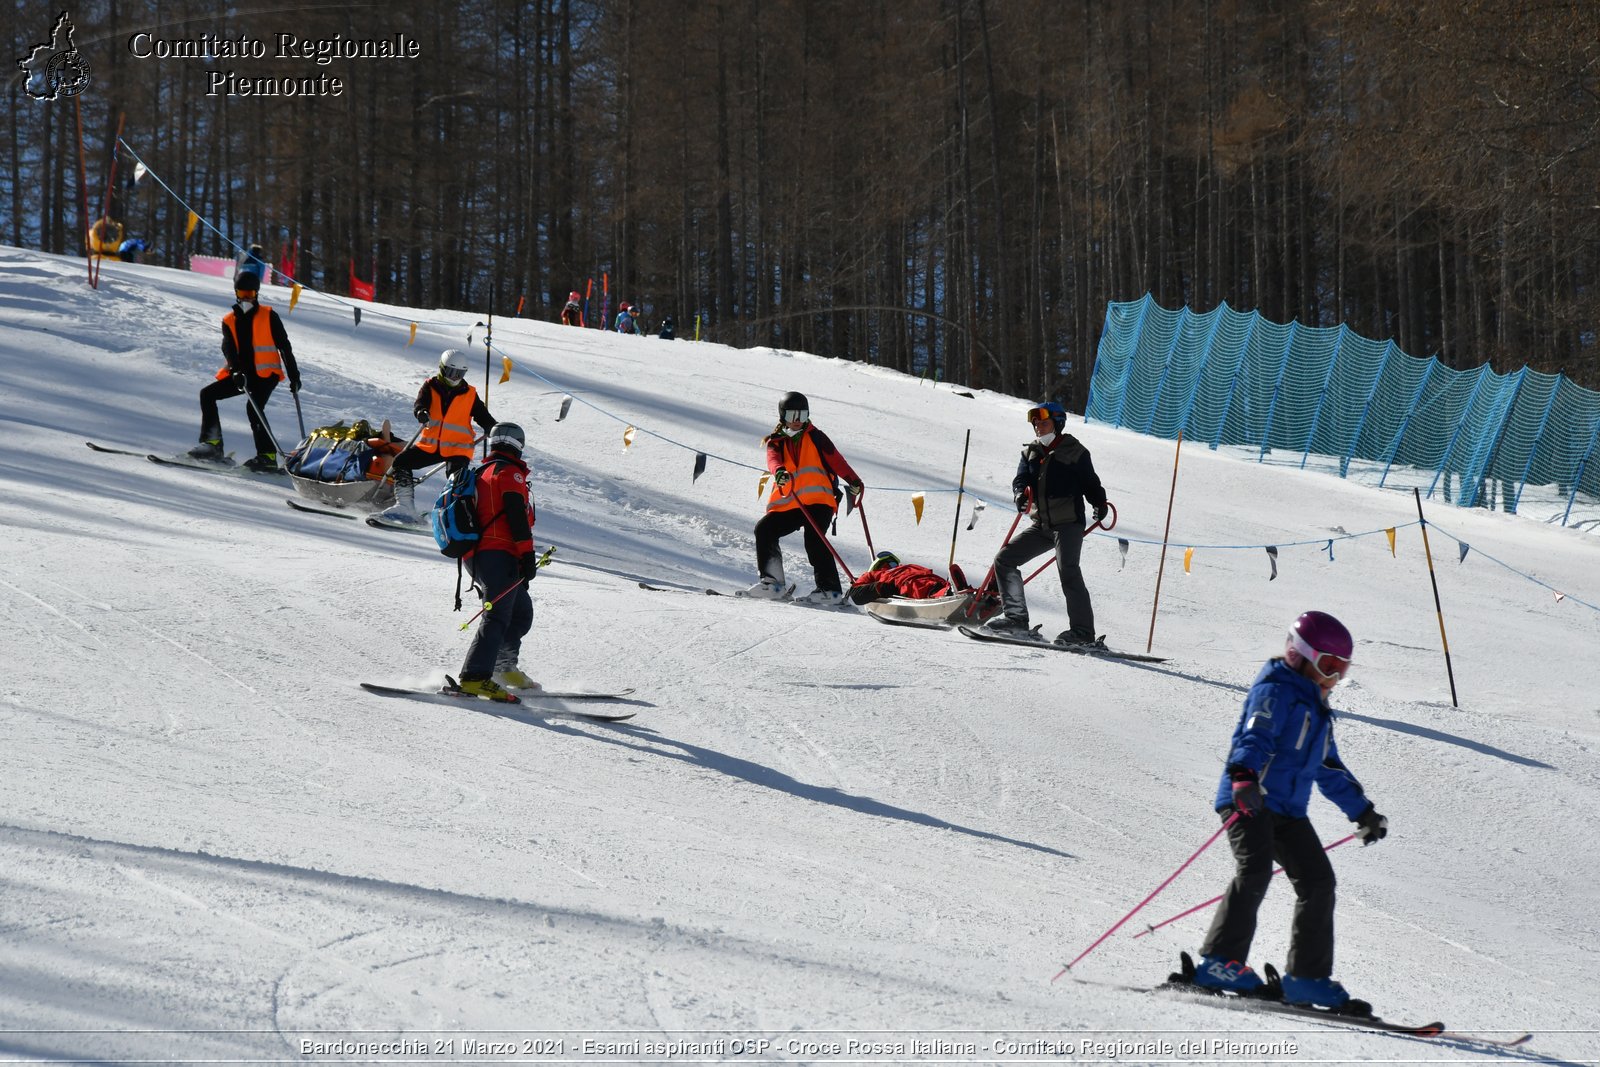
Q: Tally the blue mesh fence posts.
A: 13